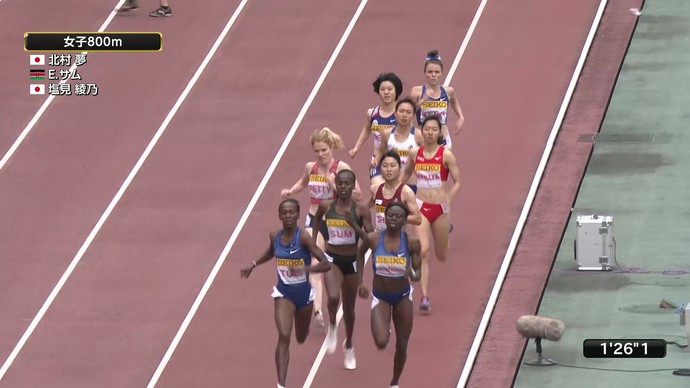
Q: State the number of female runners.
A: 9